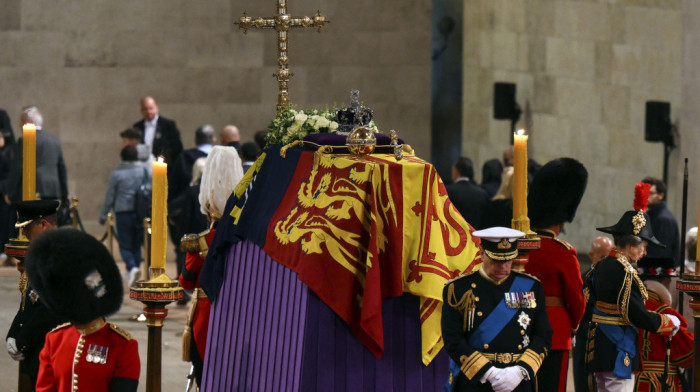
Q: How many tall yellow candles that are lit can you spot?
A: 3